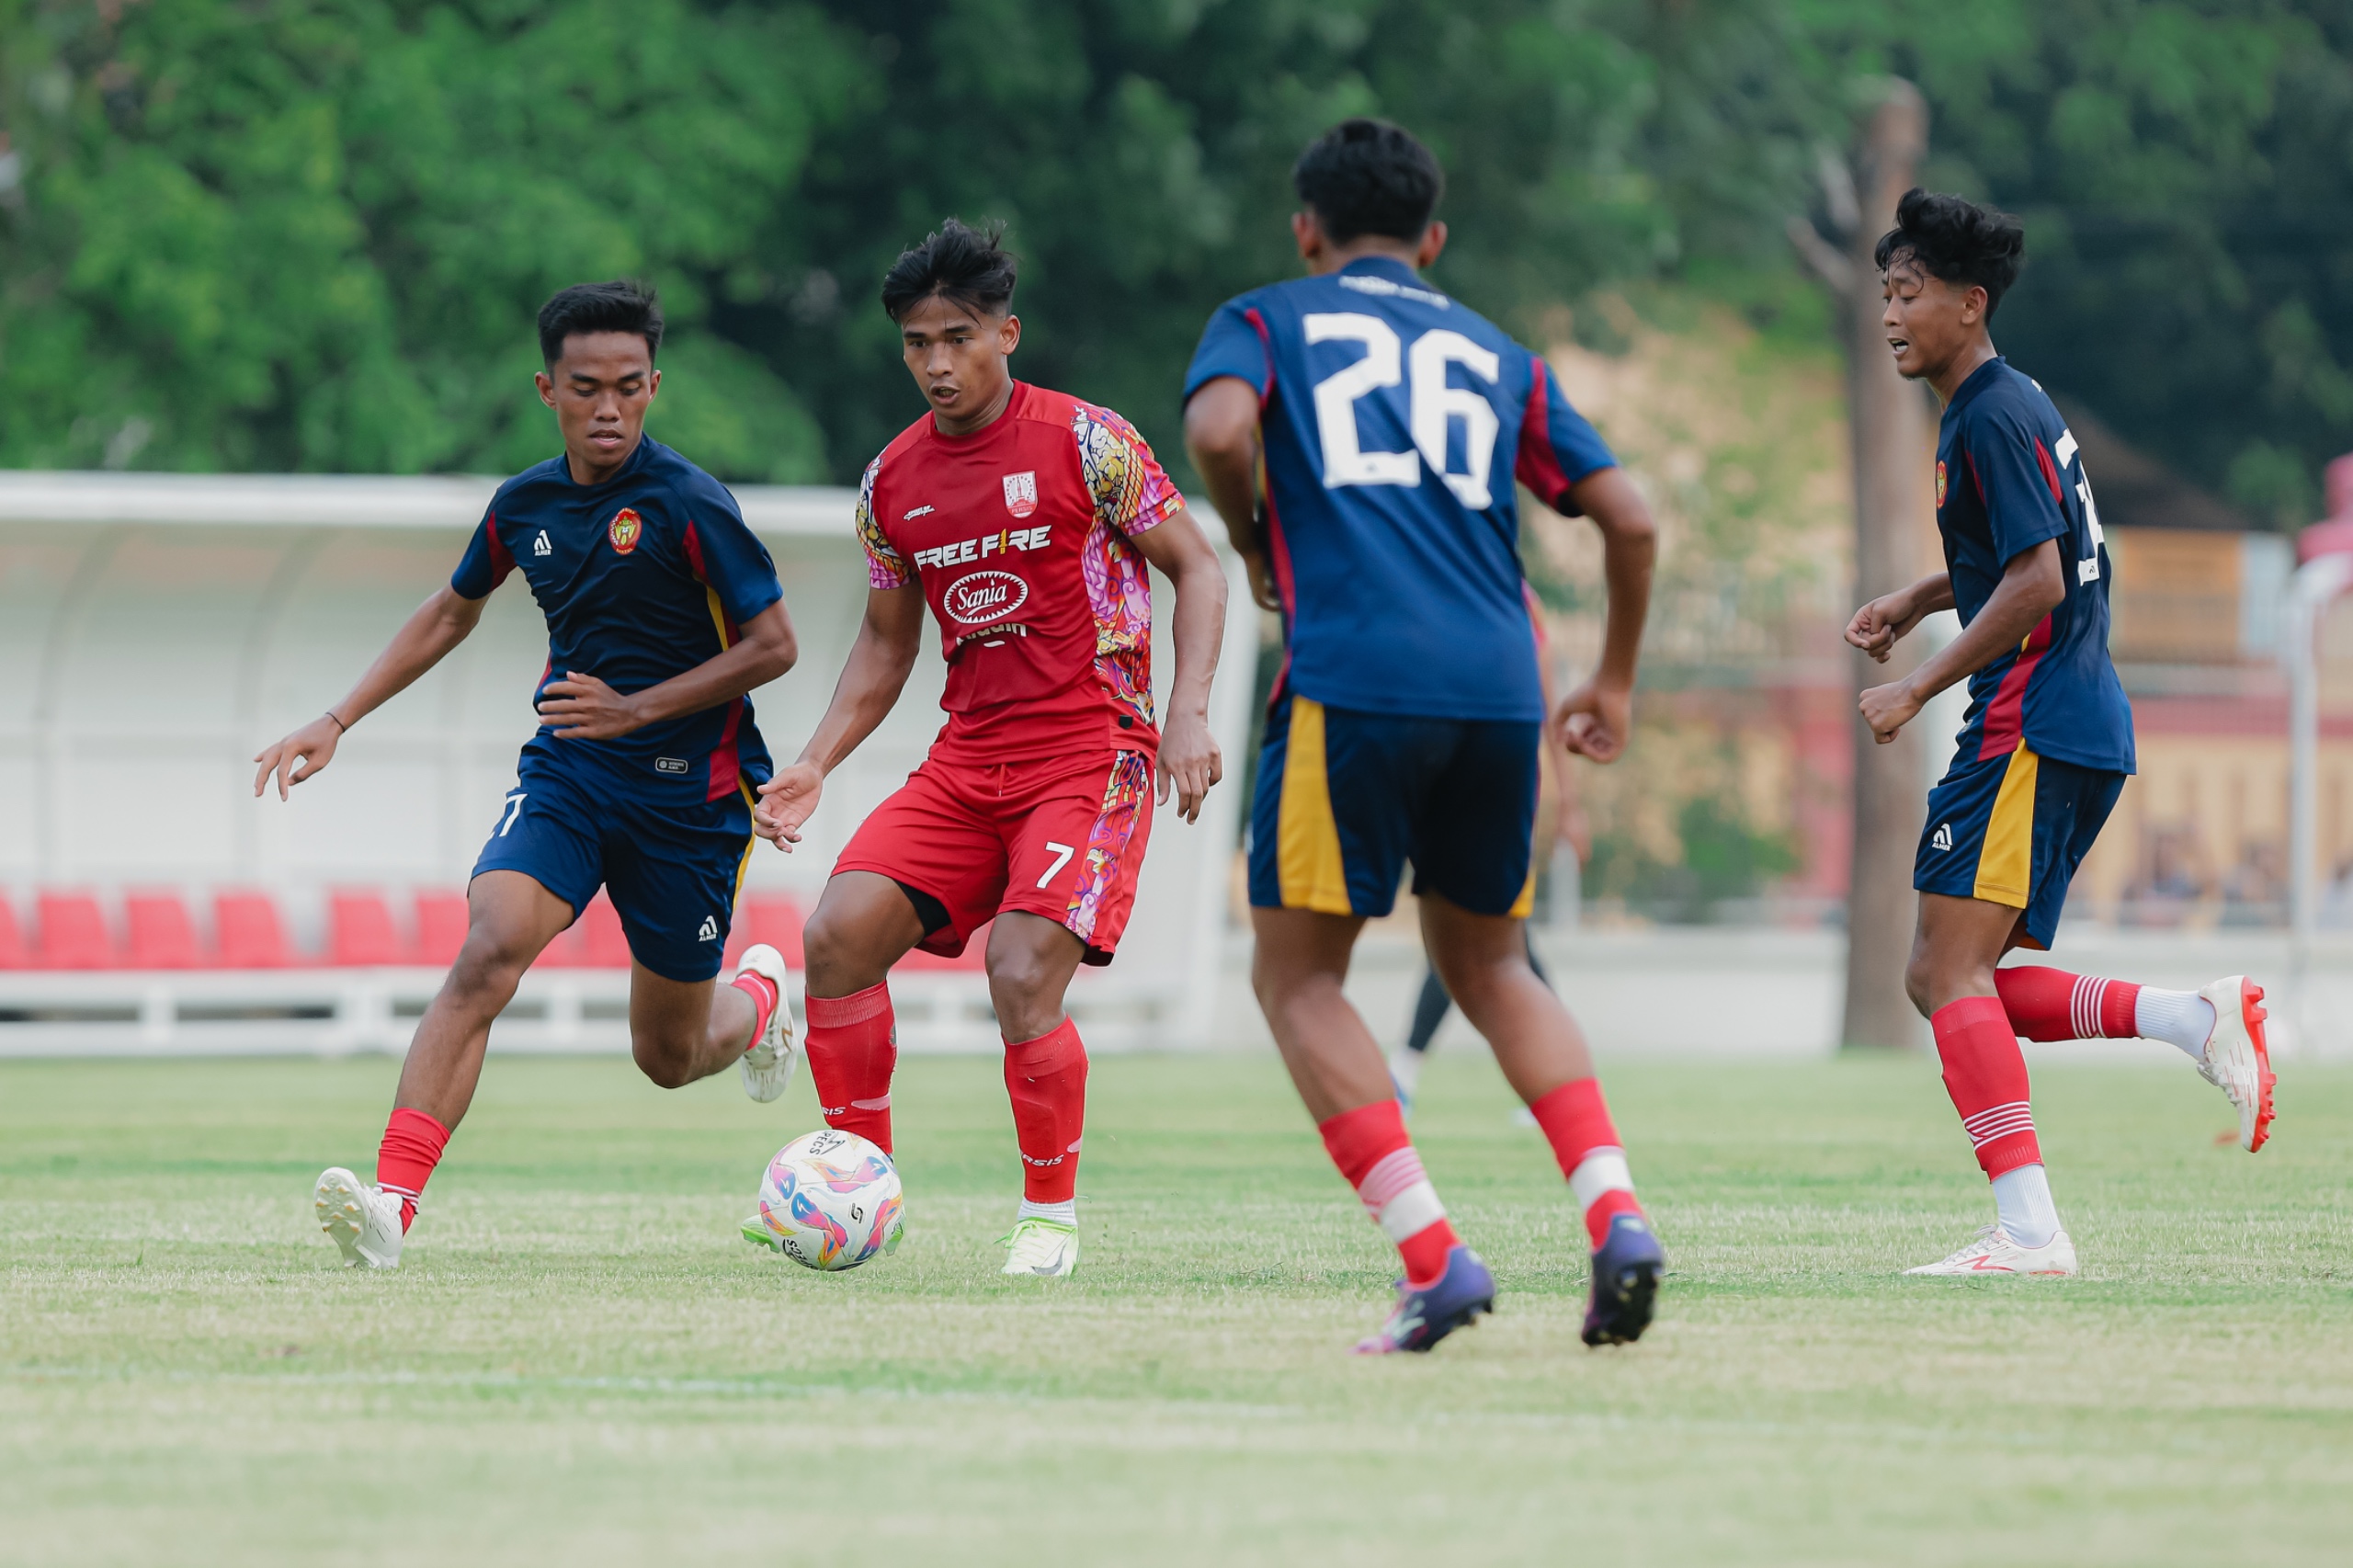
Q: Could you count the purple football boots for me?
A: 2